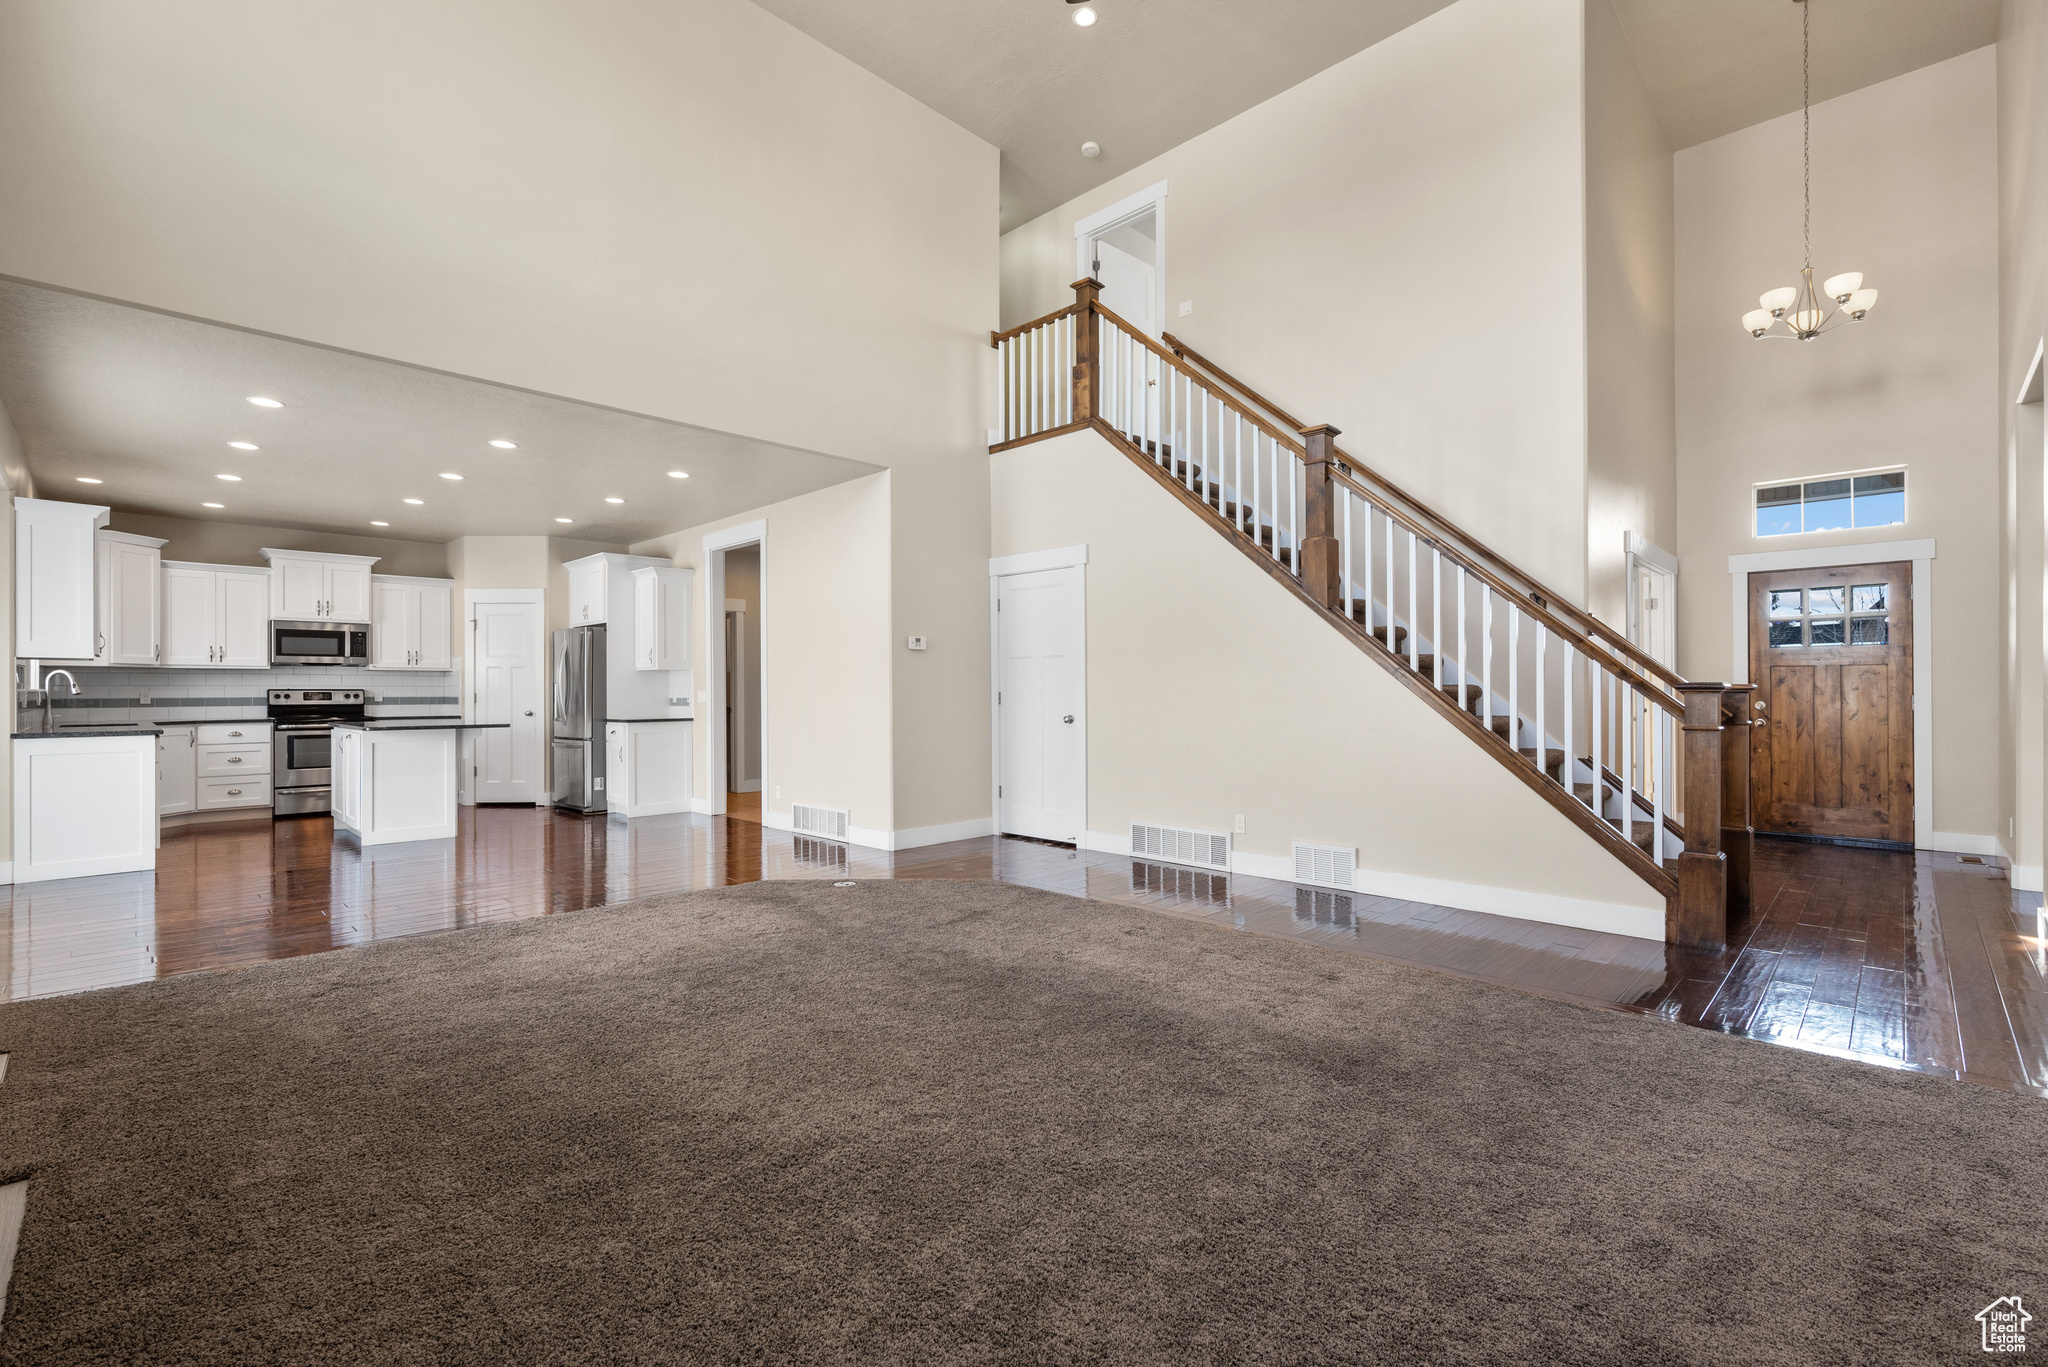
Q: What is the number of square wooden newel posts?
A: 4